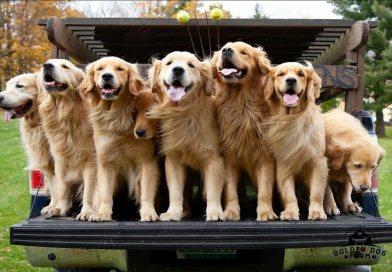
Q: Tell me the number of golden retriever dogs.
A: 8